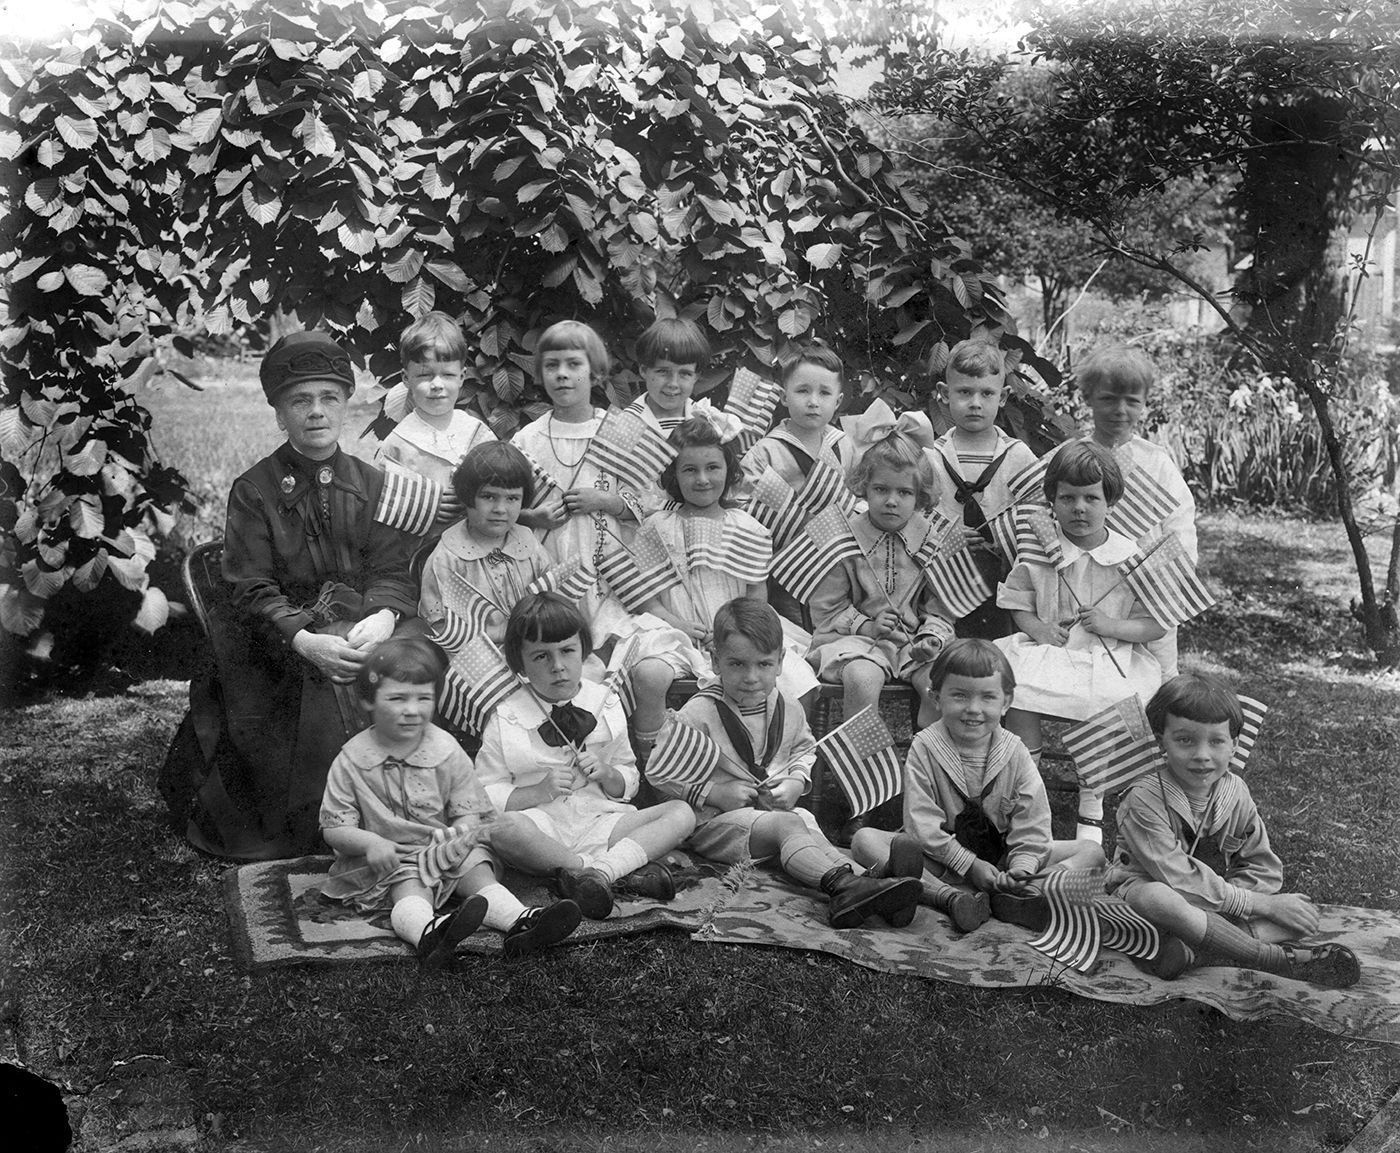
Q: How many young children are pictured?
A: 15